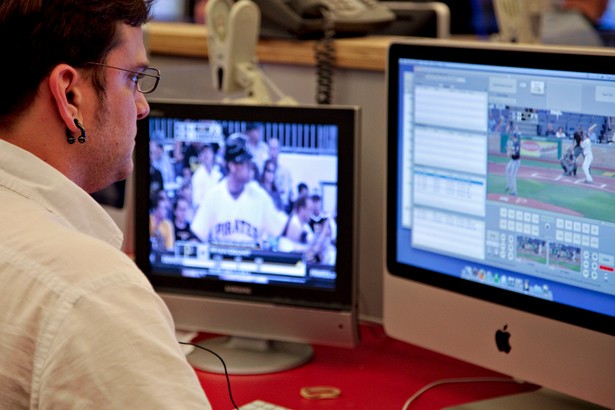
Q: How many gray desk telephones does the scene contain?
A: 1